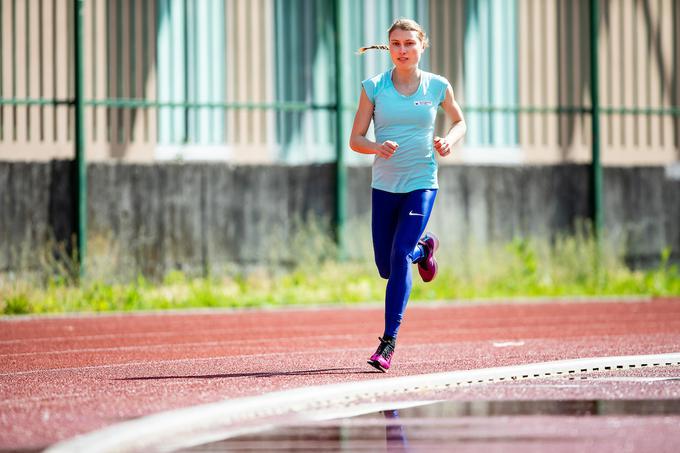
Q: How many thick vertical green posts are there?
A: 3